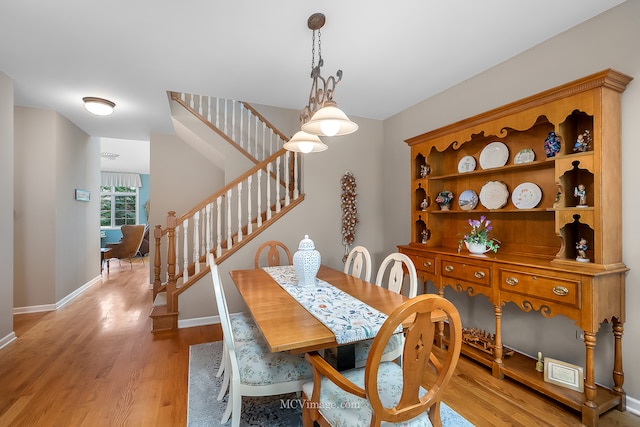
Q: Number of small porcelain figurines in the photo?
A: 6